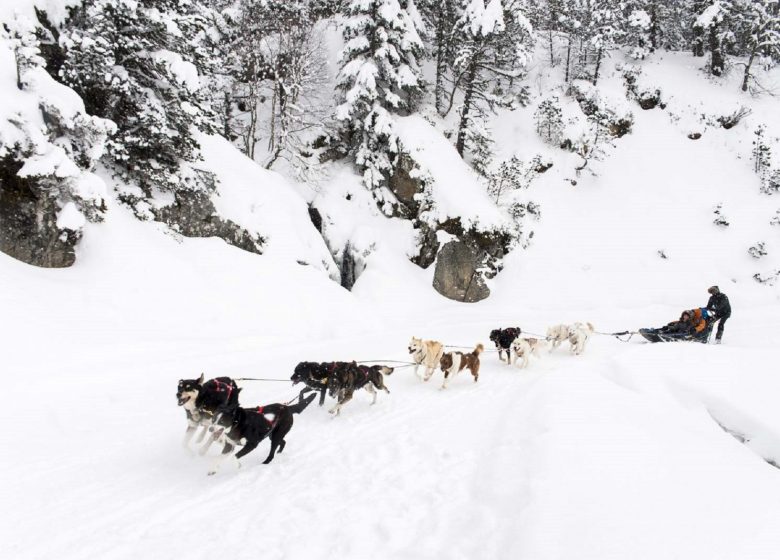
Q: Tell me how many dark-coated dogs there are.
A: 5